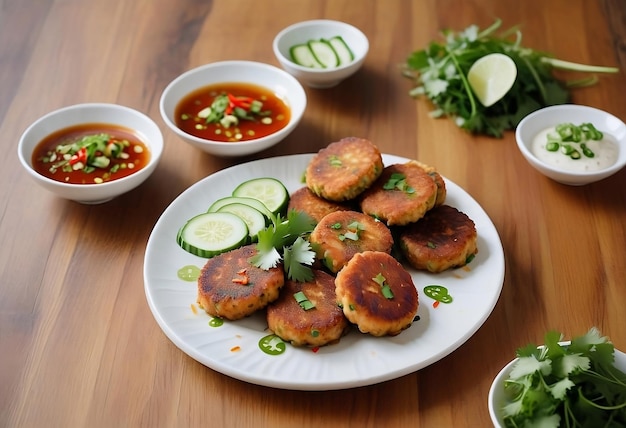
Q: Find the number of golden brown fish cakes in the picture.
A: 9